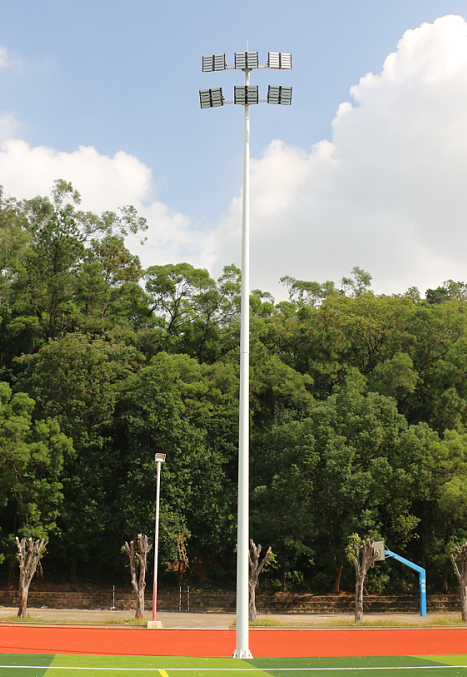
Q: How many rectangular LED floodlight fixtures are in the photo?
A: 6